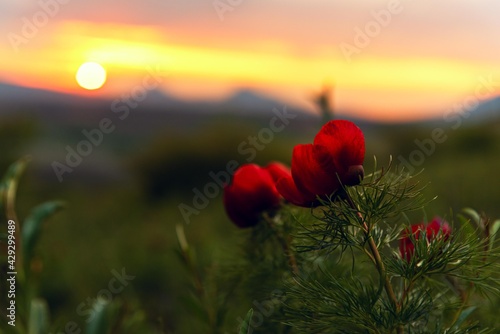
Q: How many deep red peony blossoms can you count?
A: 3